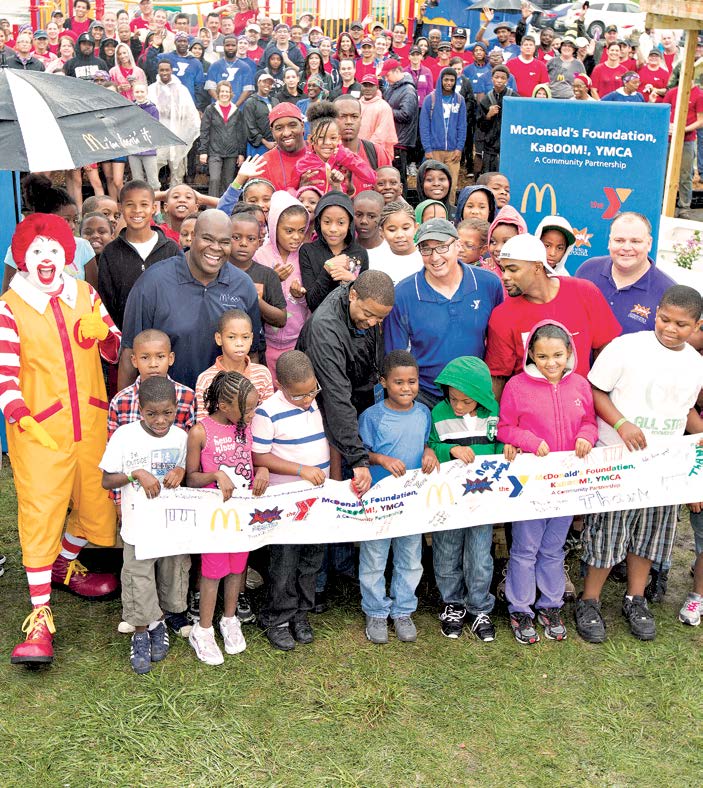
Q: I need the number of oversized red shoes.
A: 2